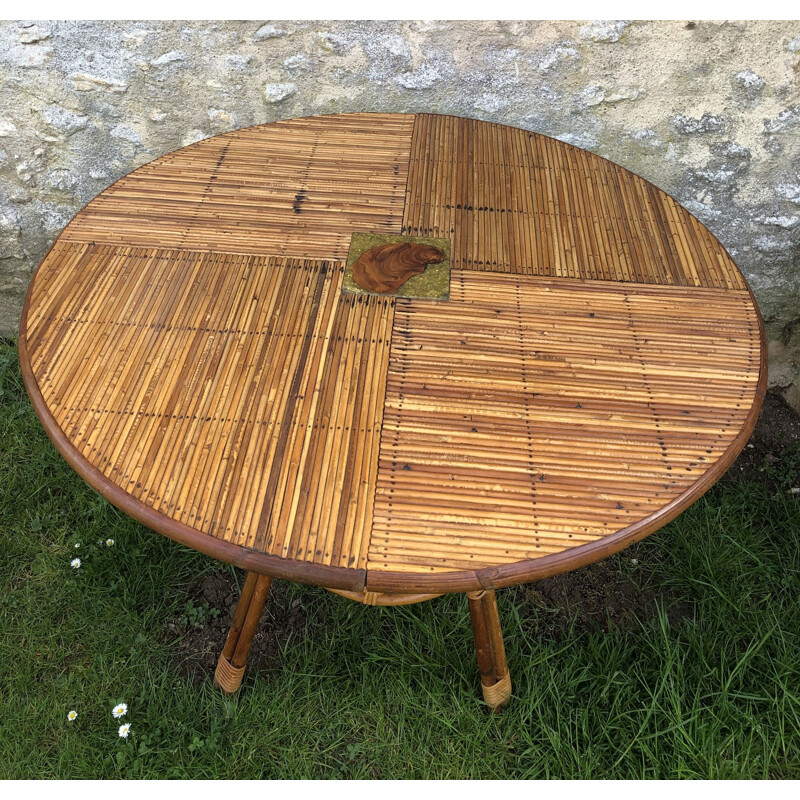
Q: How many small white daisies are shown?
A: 6